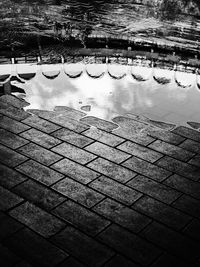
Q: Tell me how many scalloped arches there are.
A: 10